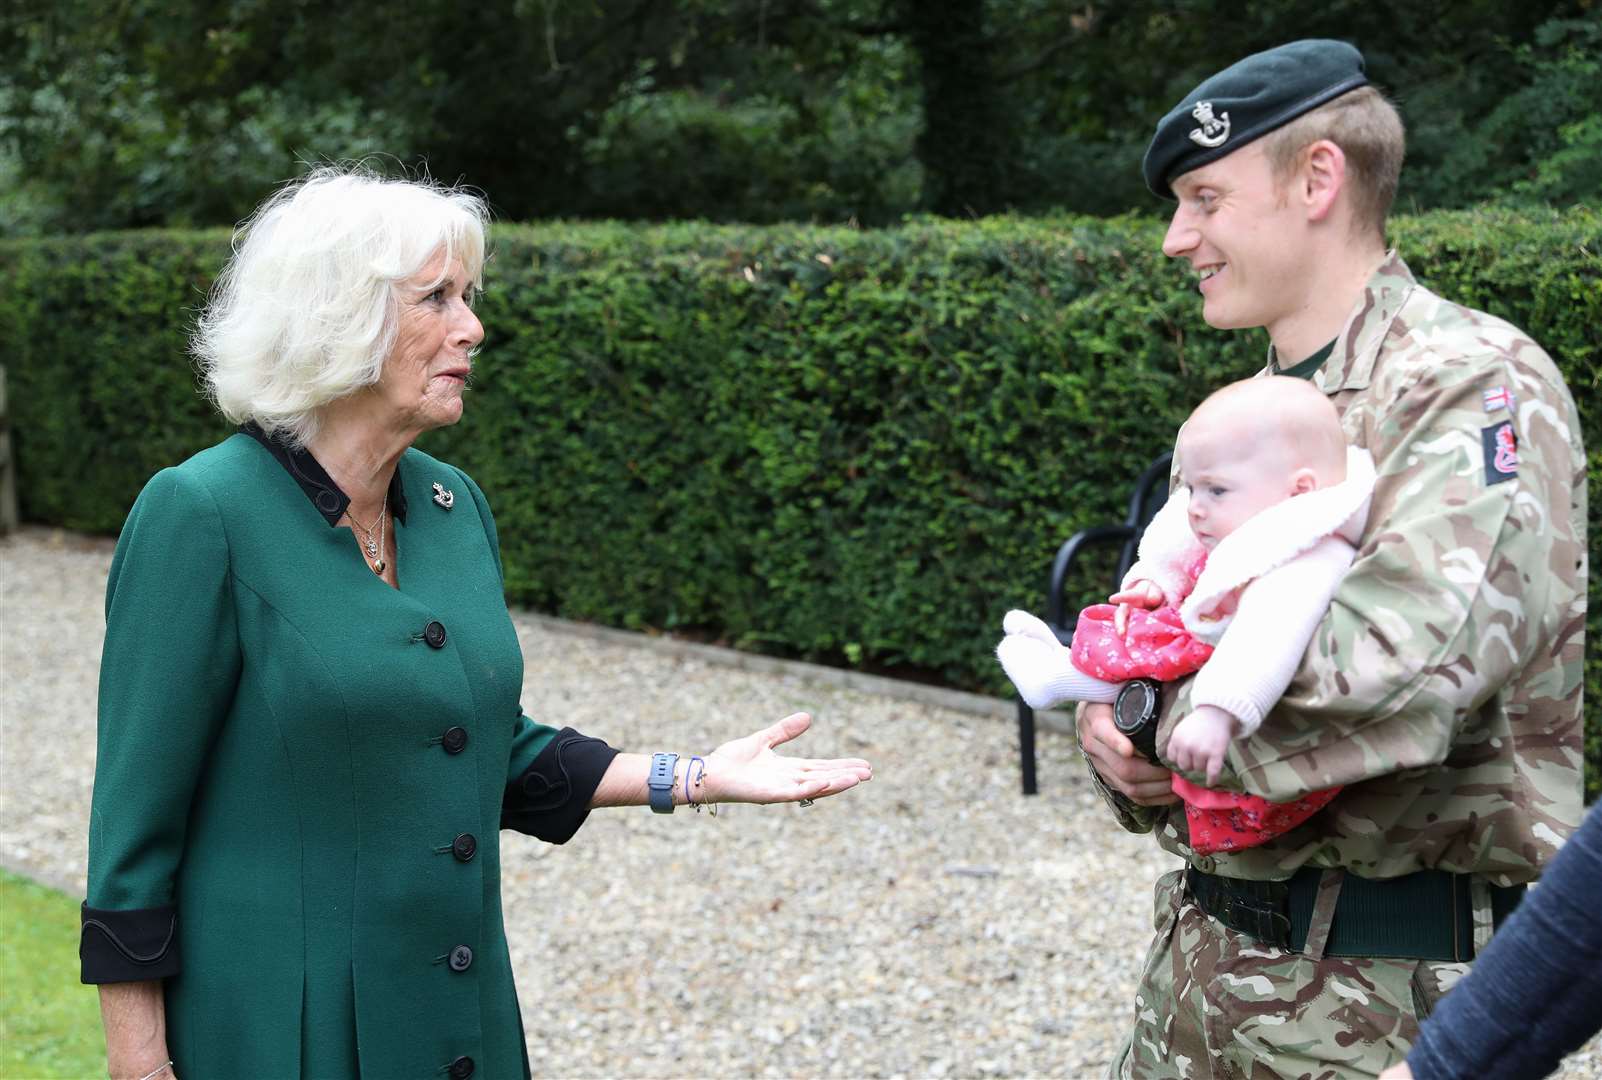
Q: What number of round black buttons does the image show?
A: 5